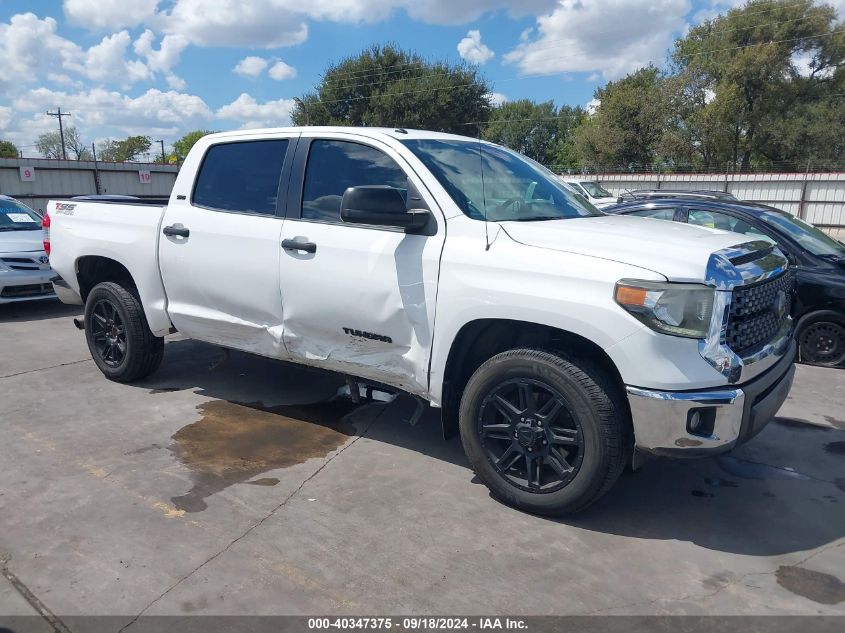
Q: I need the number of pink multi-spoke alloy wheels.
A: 0